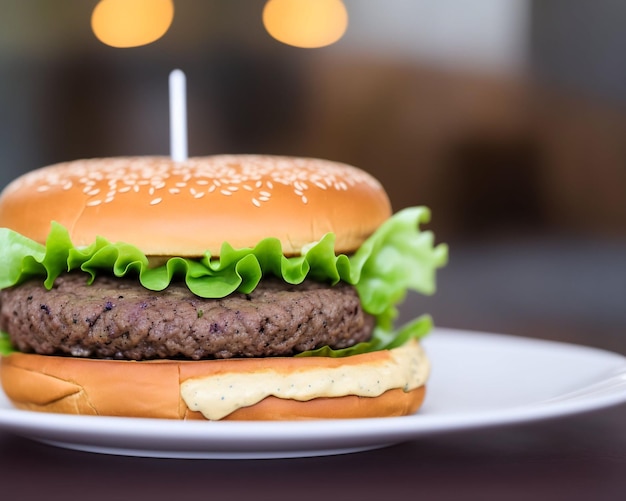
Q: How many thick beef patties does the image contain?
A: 1